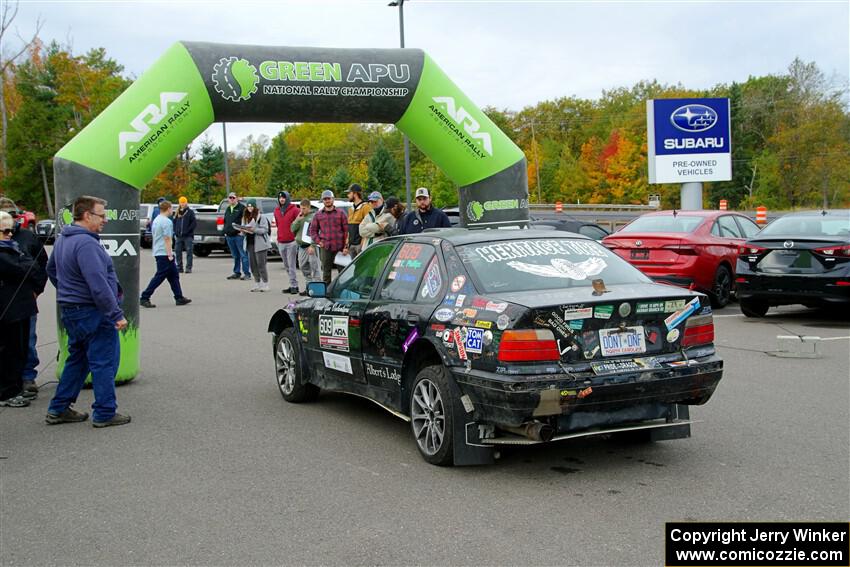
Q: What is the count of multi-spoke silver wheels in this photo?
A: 2